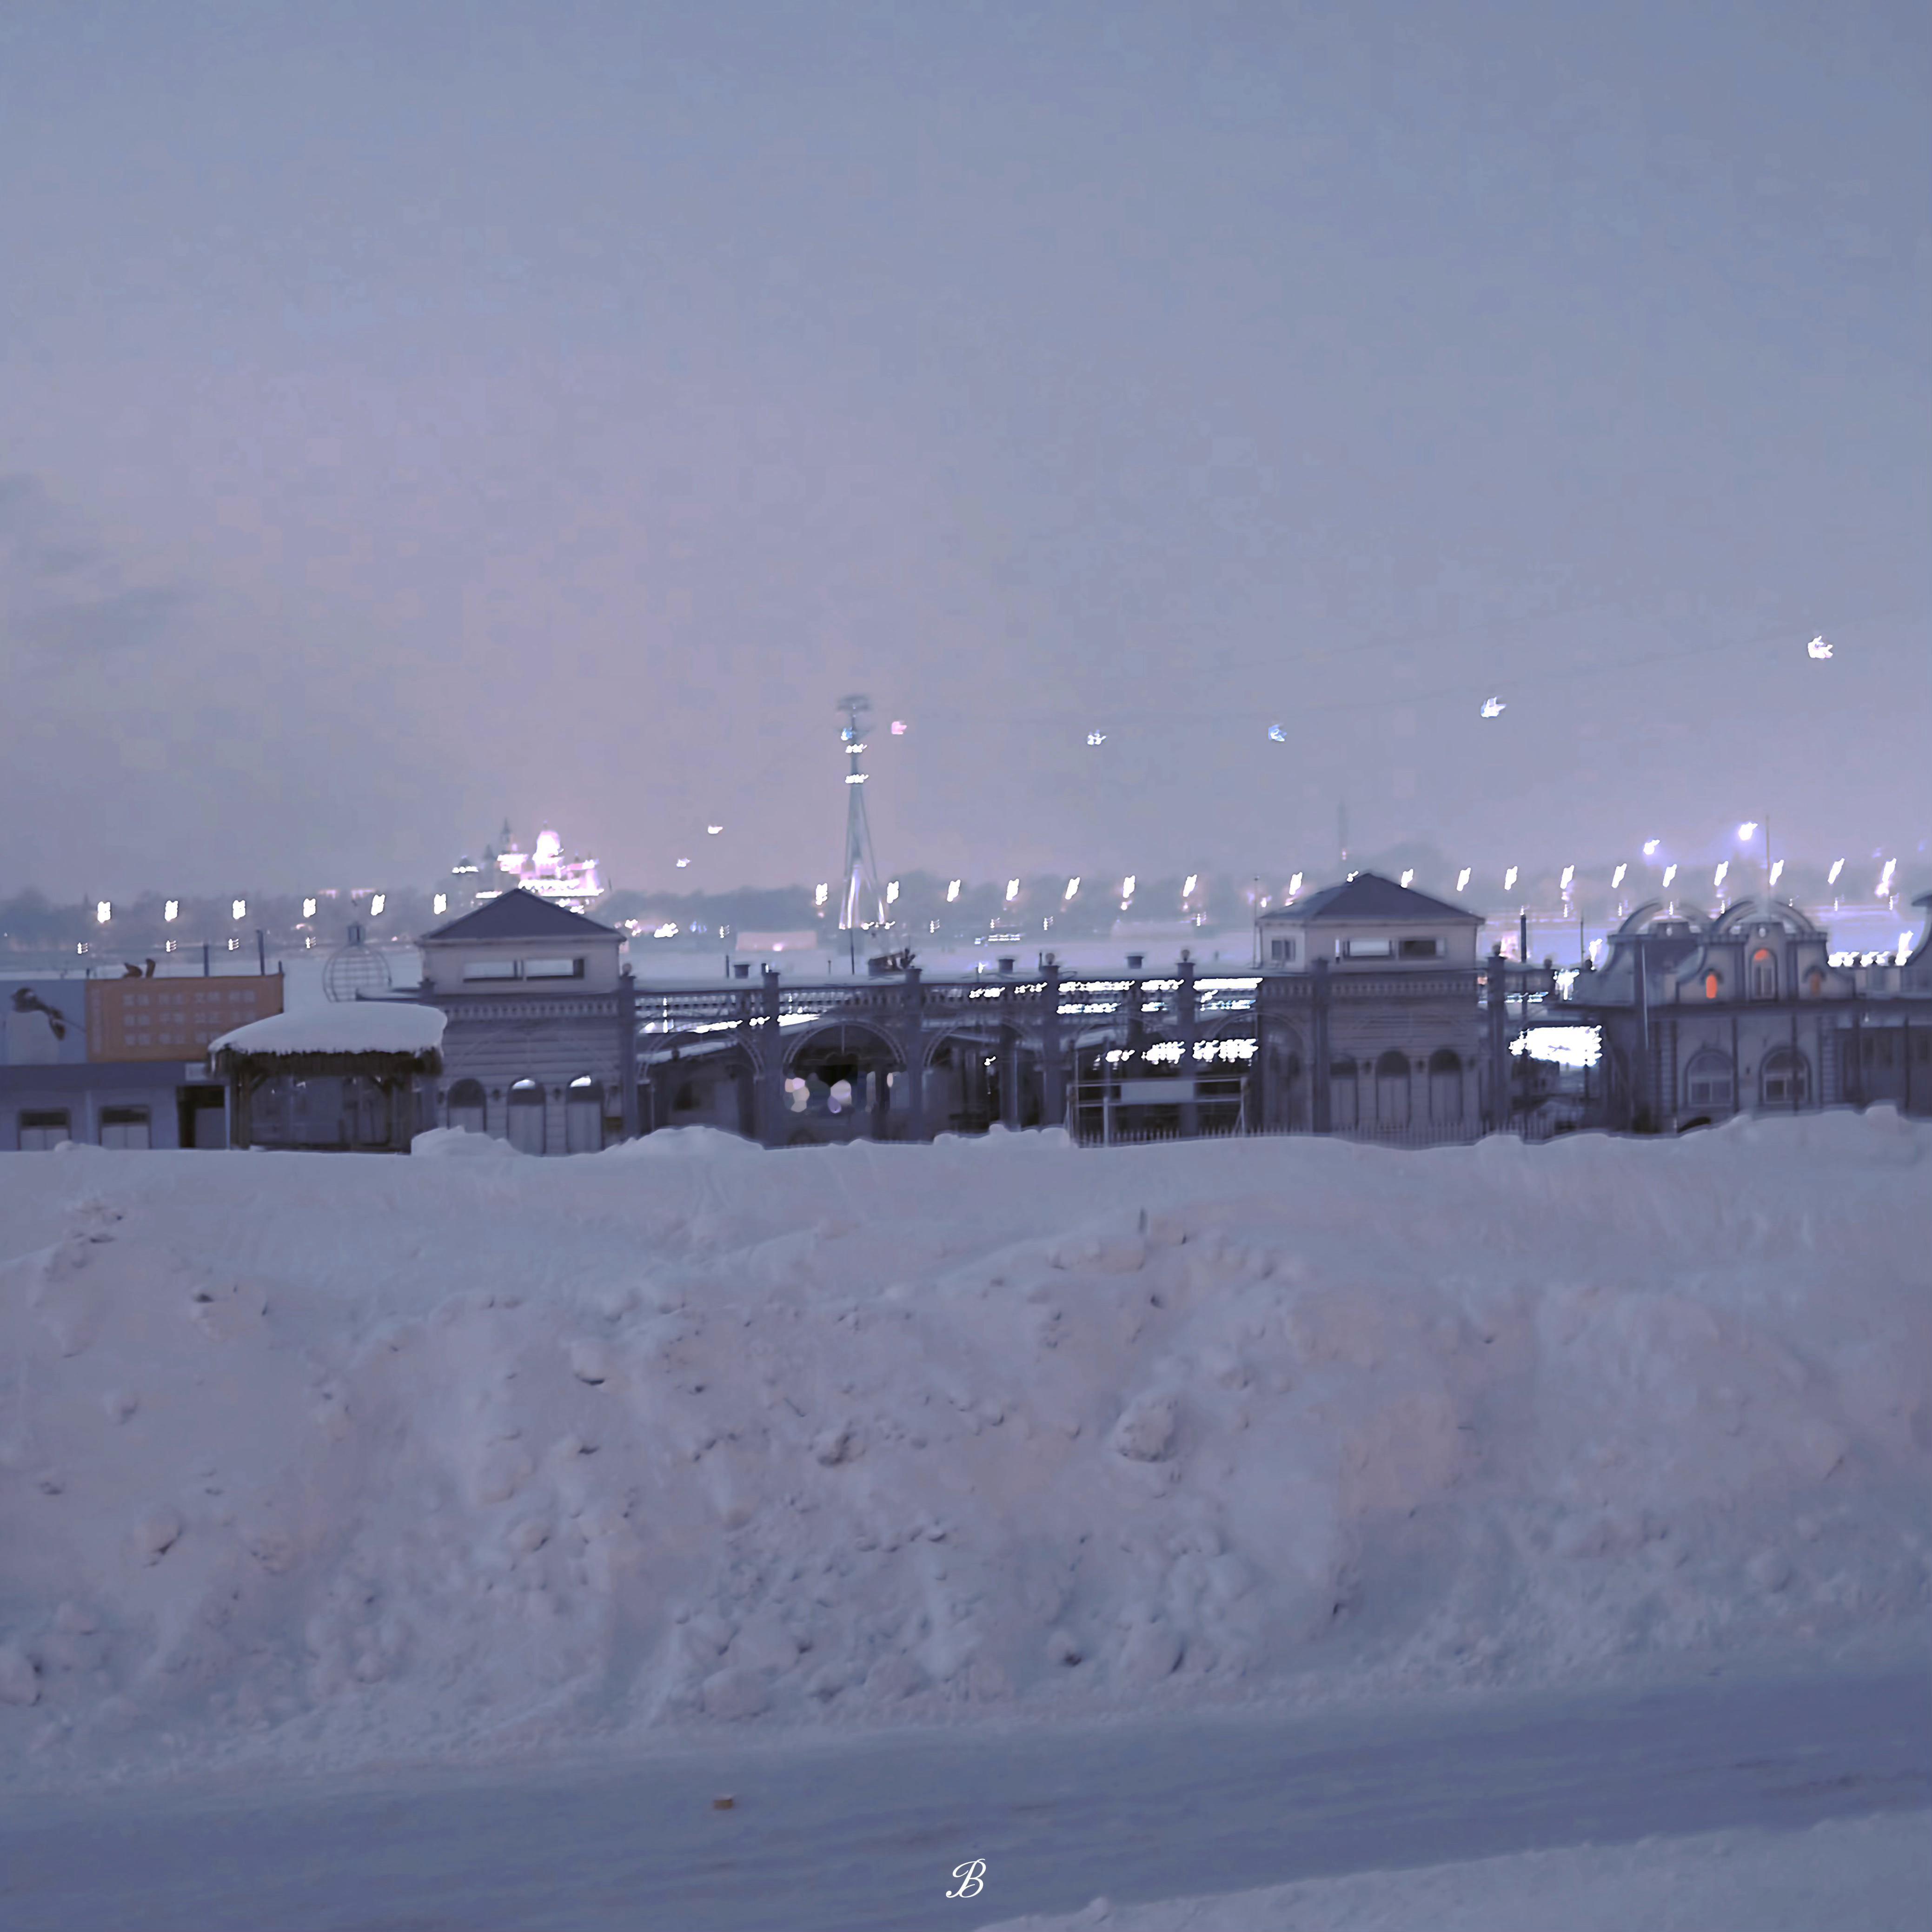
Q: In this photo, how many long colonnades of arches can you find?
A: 1